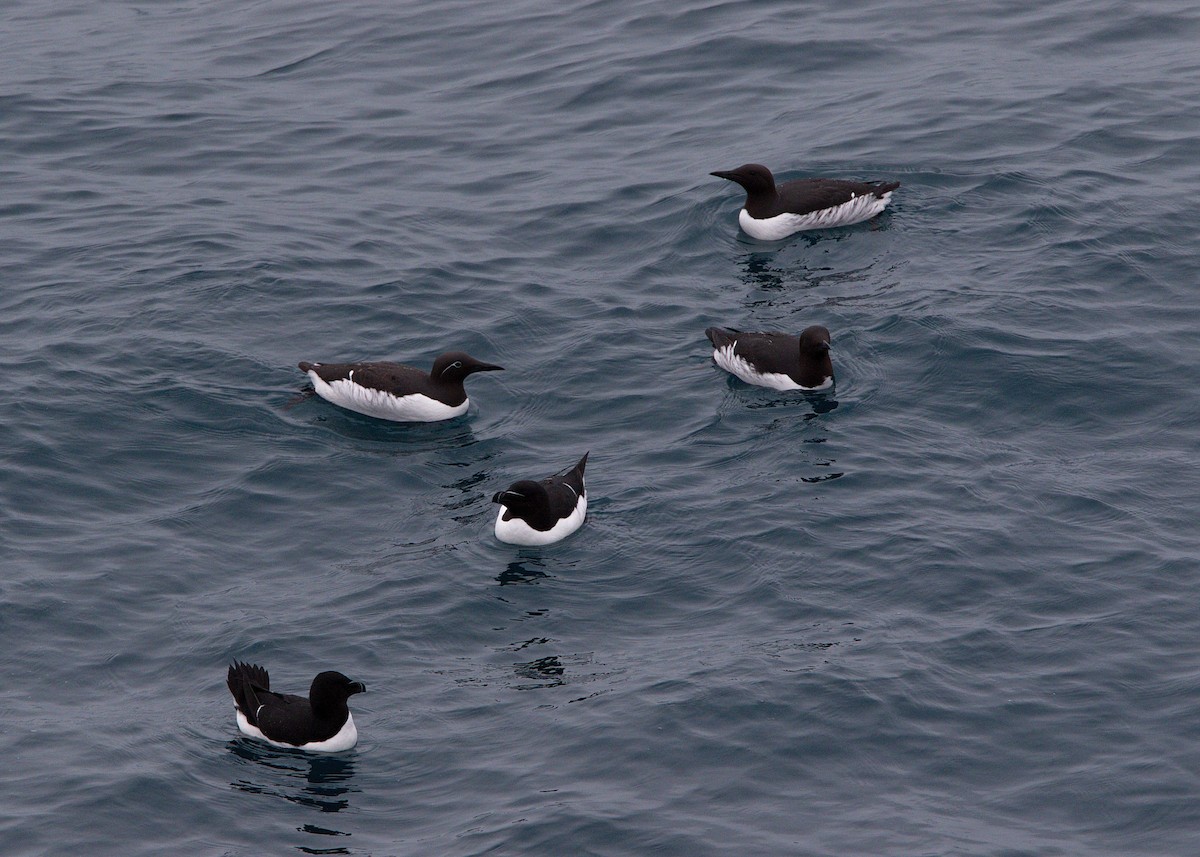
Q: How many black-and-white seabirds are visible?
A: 5